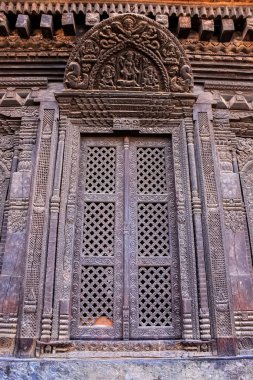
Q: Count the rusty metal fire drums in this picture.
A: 0